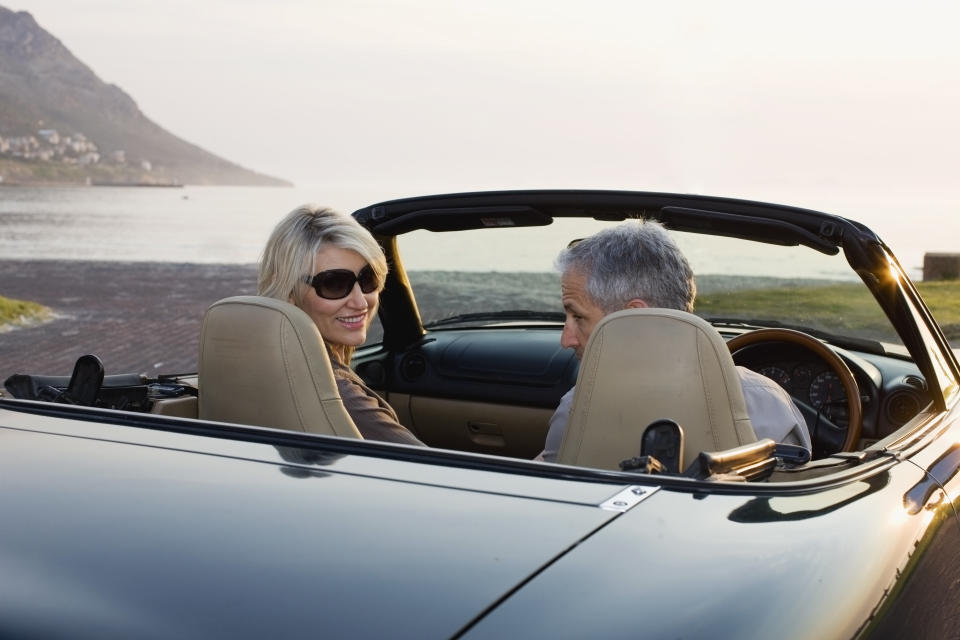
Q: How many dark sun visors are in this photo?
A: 2